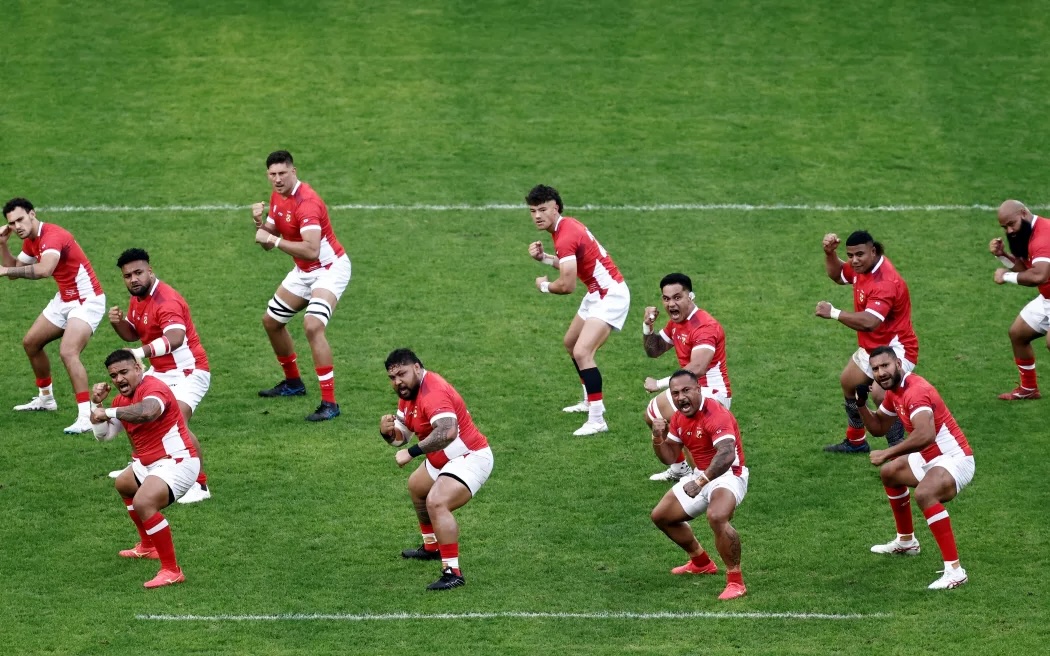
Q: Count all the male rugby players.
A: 11